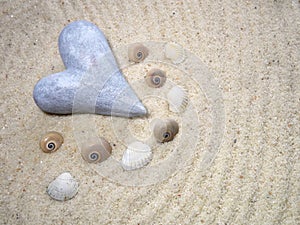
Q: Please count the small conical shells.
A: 5